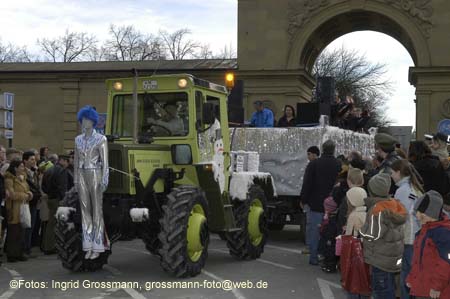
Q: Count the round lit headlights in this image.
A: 2